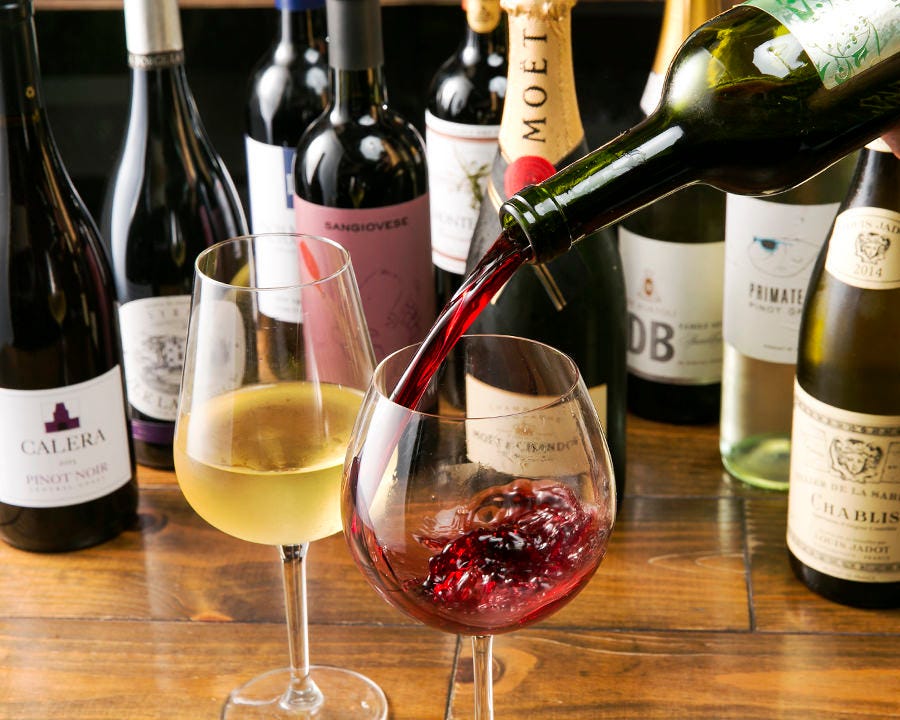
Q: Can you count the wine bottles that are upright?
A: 9